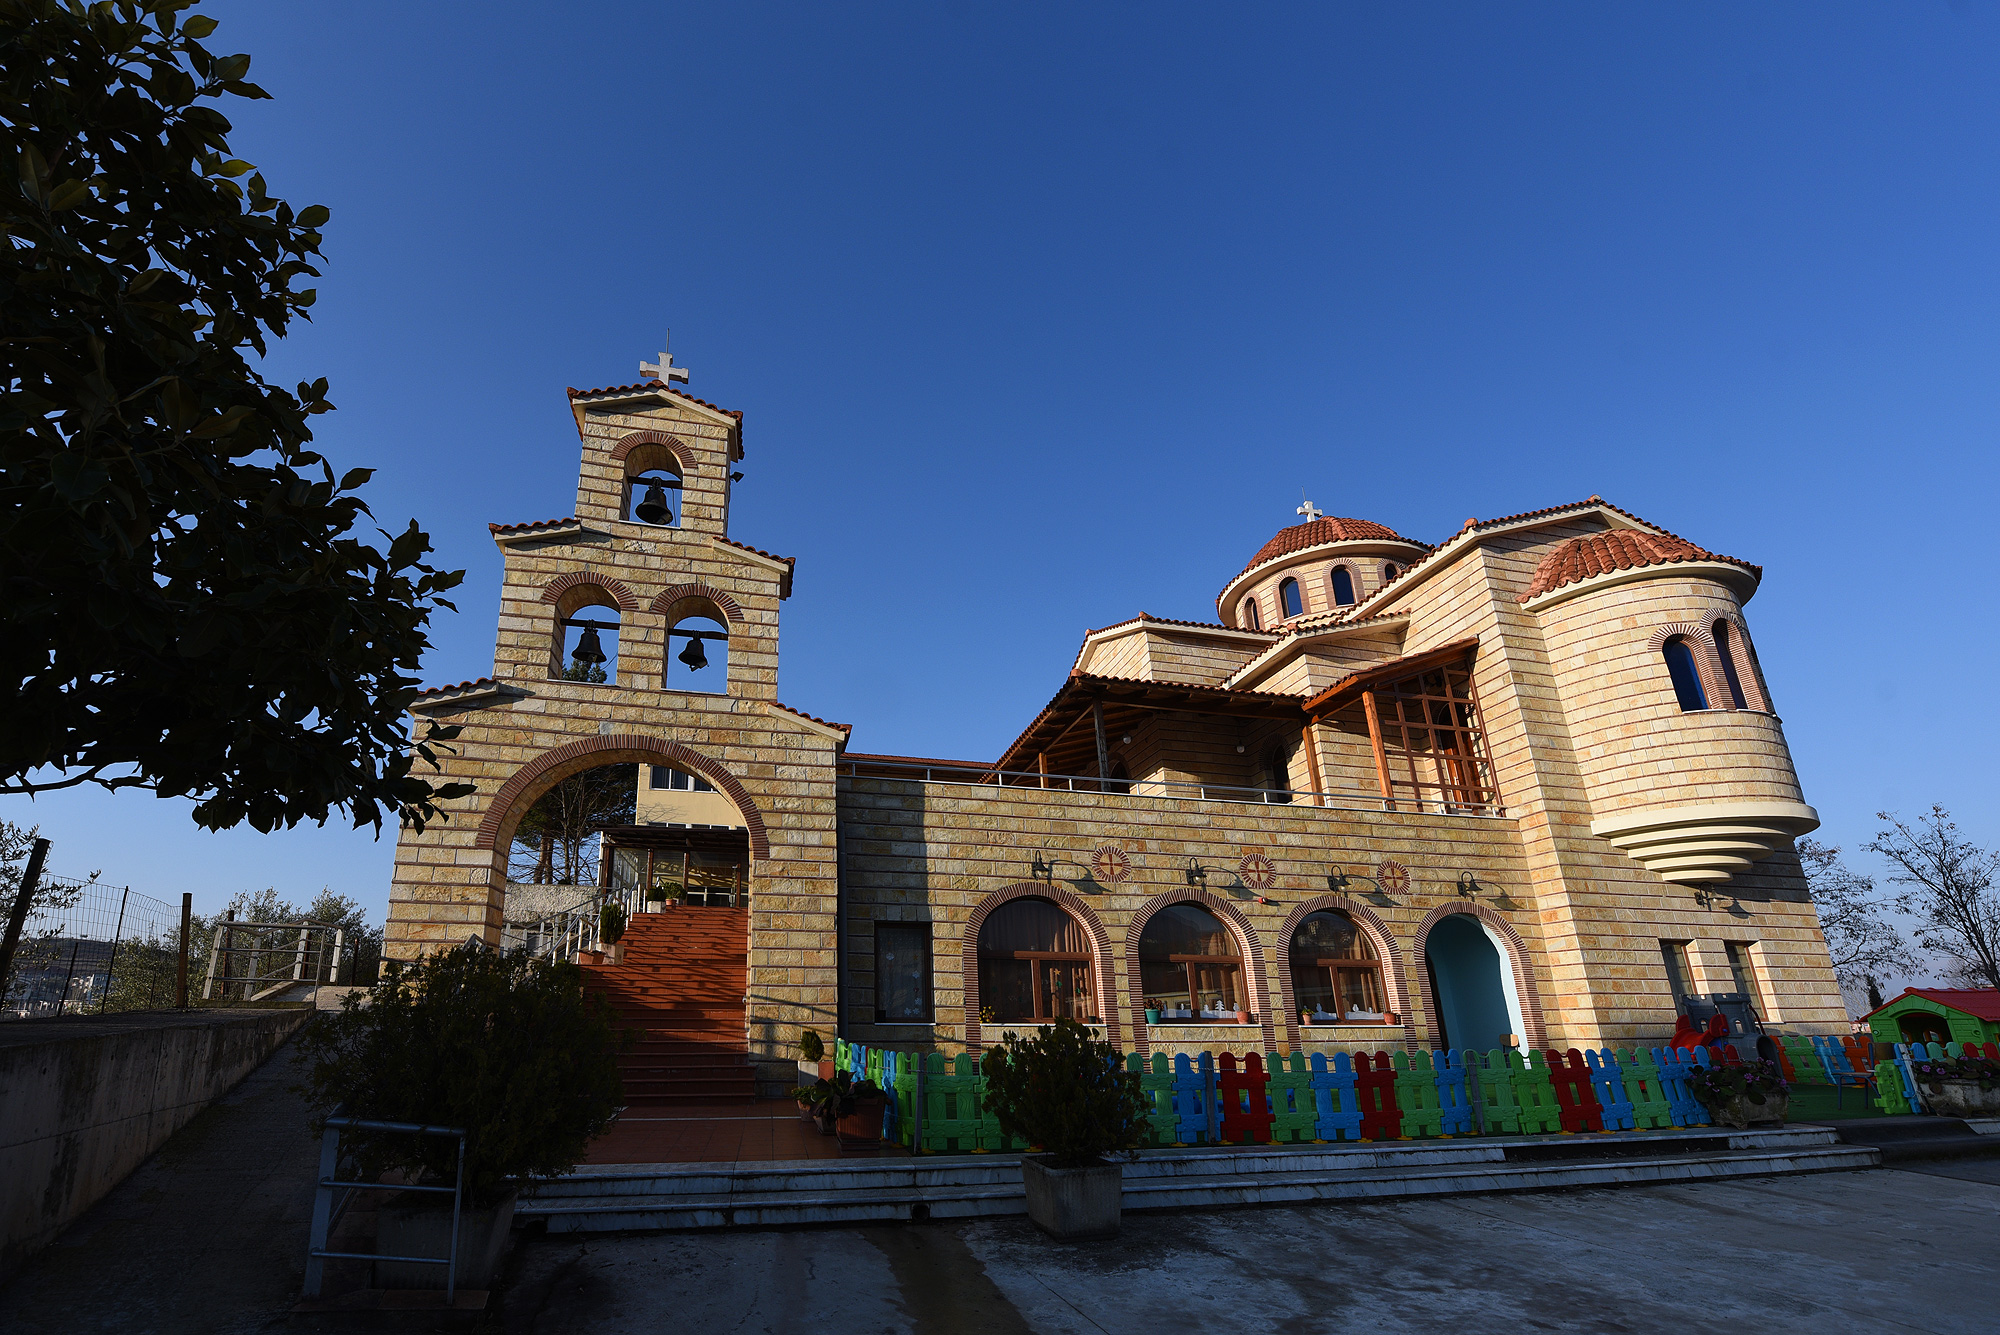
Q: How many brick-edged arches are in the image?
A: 14